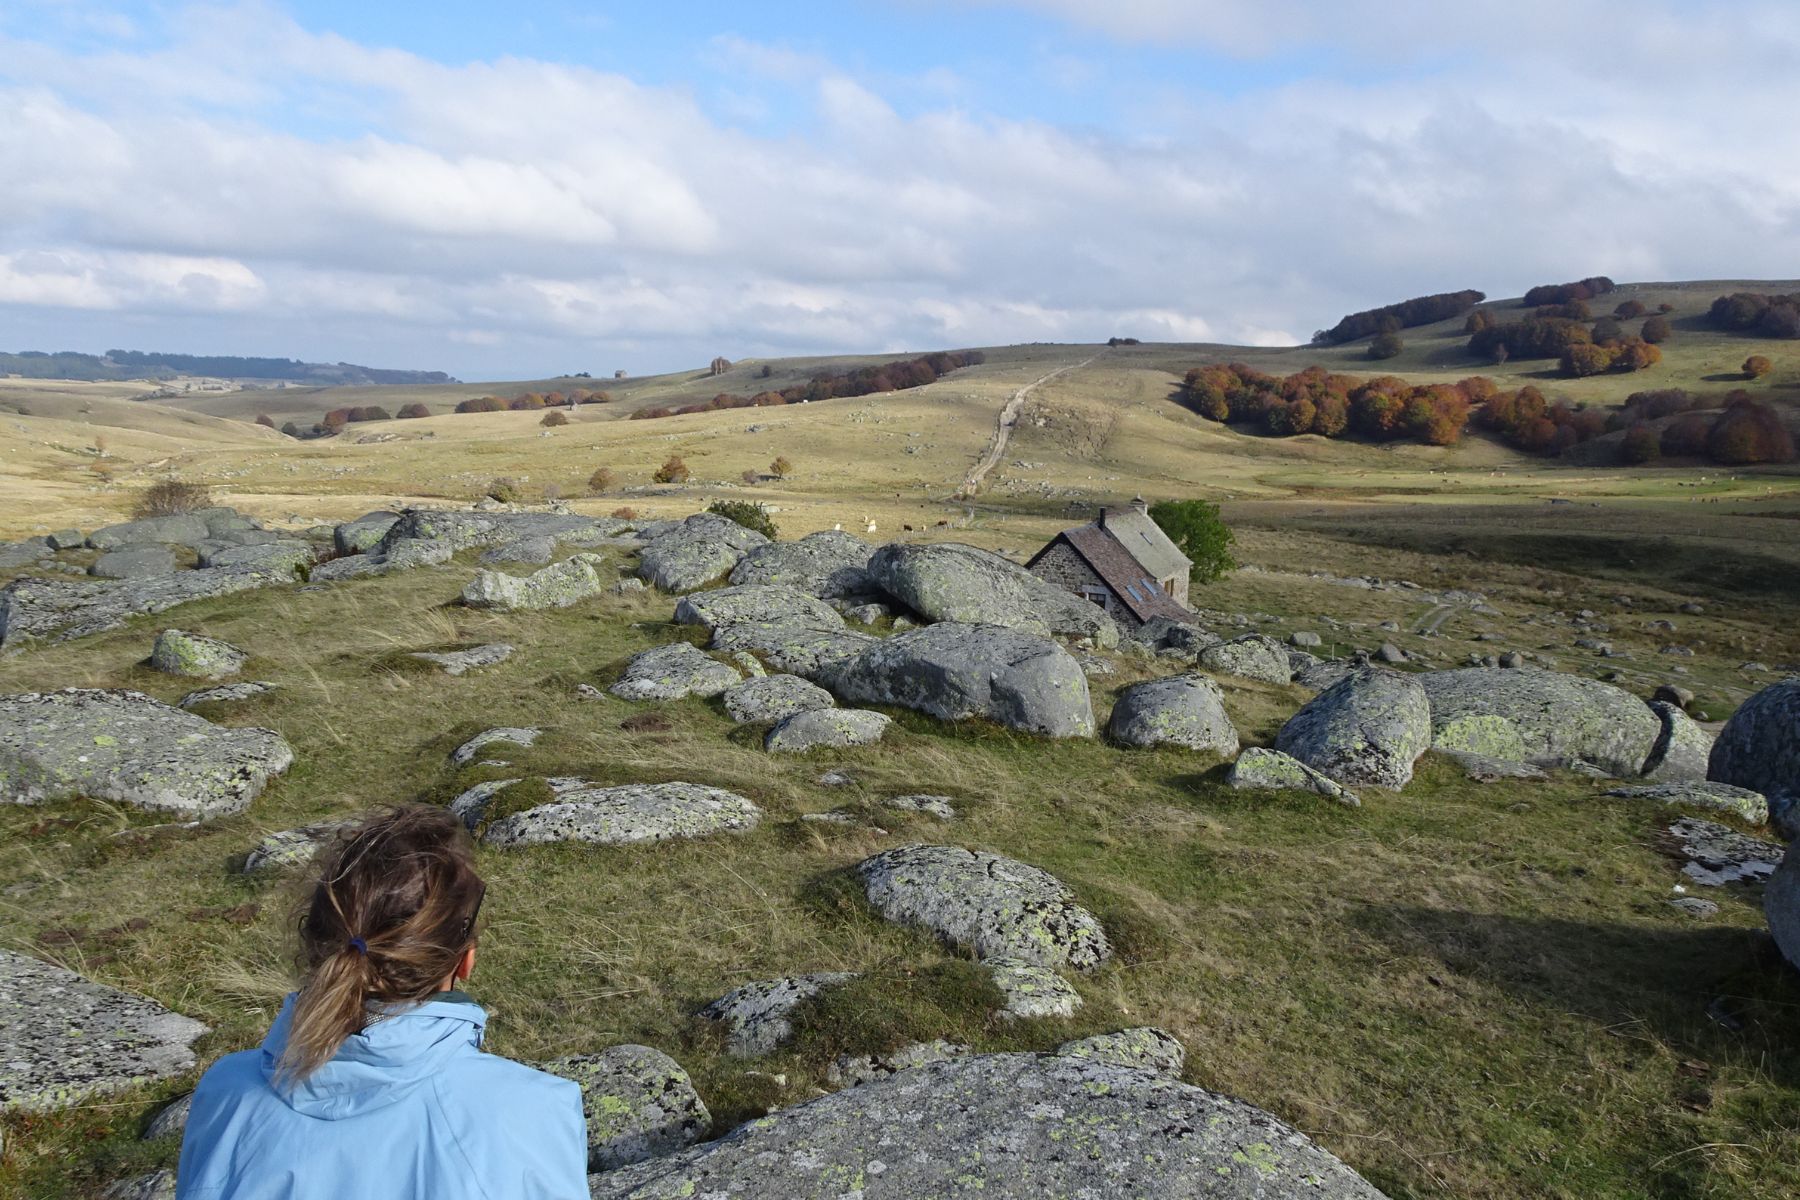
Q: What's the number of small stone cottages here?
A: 1